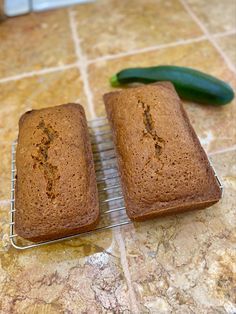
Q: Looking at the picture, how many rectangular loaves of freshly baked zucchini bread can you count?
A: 2